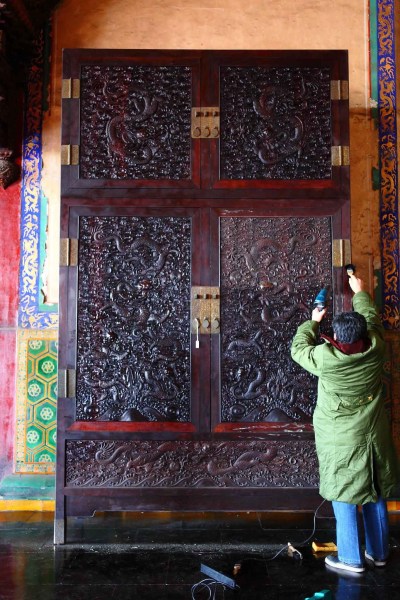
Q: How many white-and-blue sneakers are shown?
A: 2